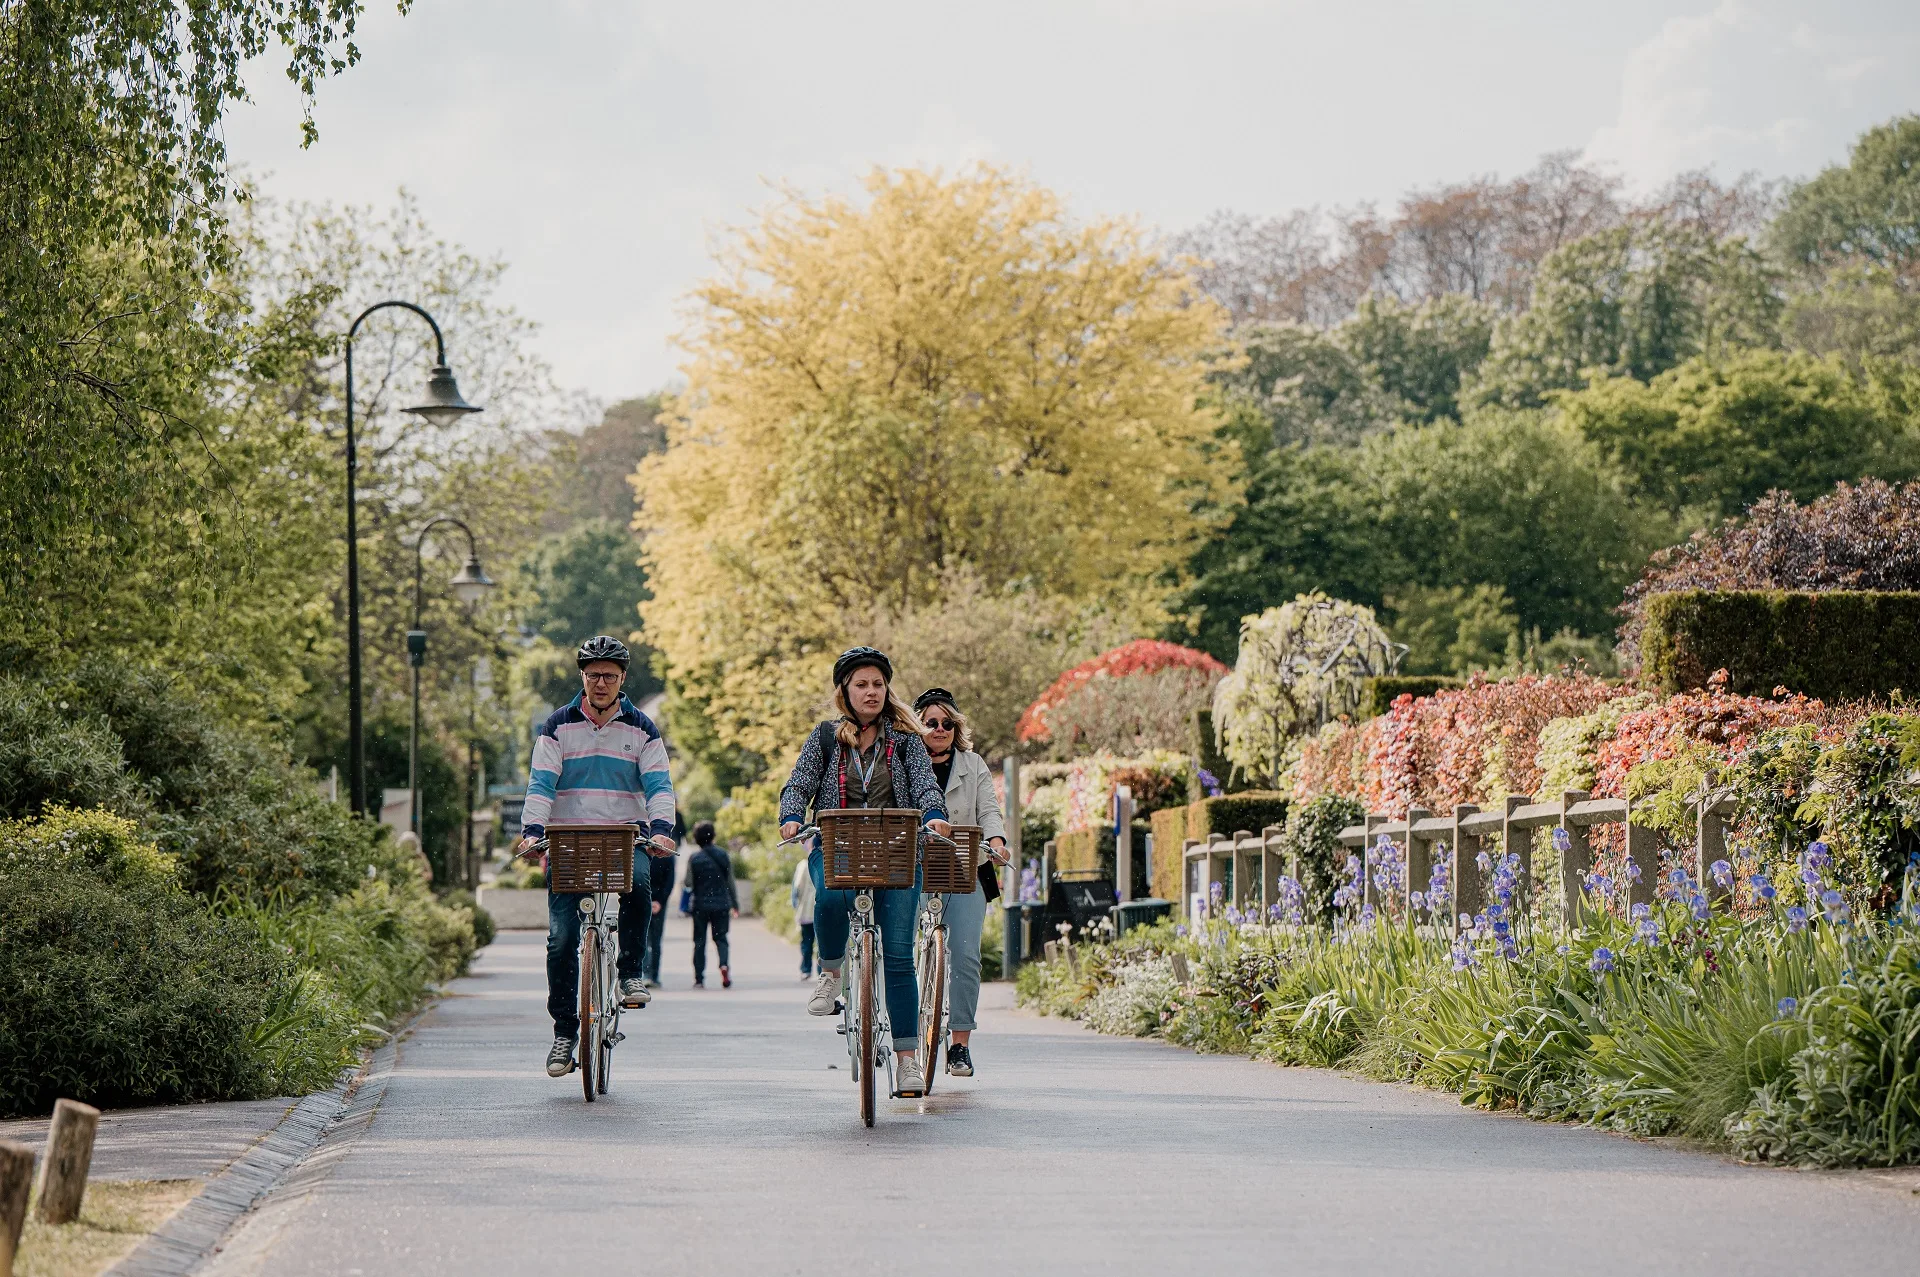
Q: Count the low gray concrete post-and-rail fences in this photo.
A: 1